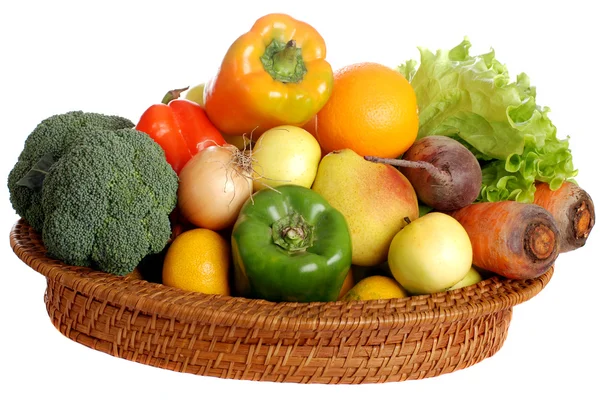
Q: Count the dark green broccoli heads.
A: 2